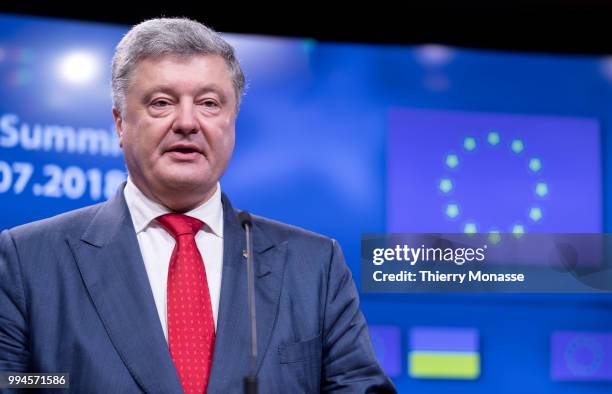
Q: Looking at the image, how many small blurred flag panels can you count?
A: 3